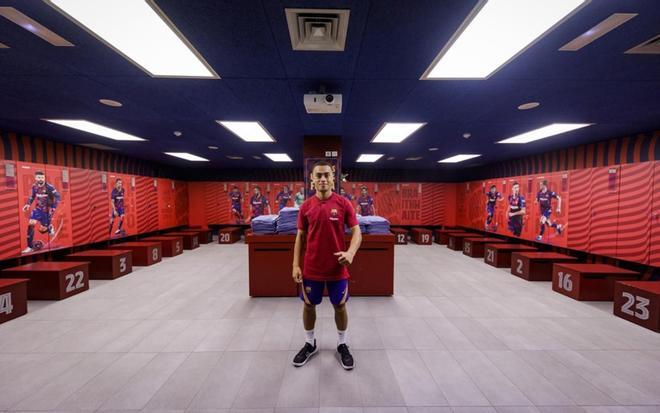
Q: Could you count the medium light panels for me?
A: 4